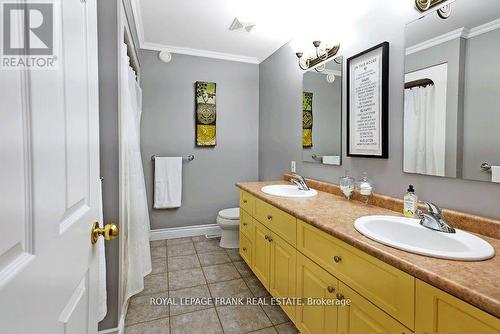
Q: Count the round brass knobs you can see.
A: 1